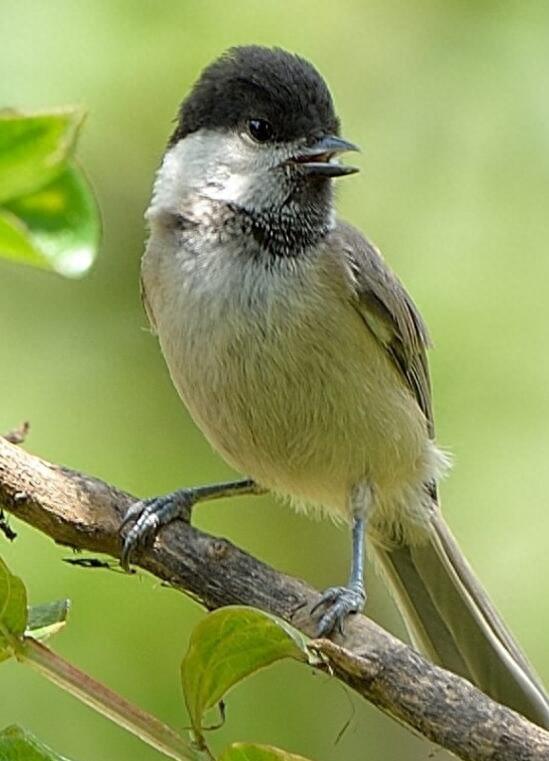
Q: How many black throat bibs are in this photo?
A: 1